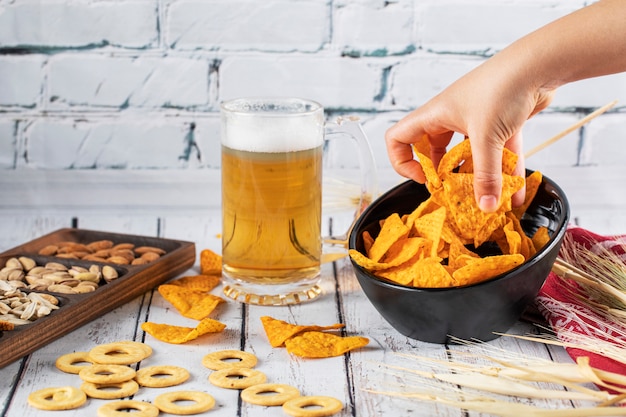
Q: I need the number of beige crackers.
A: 13